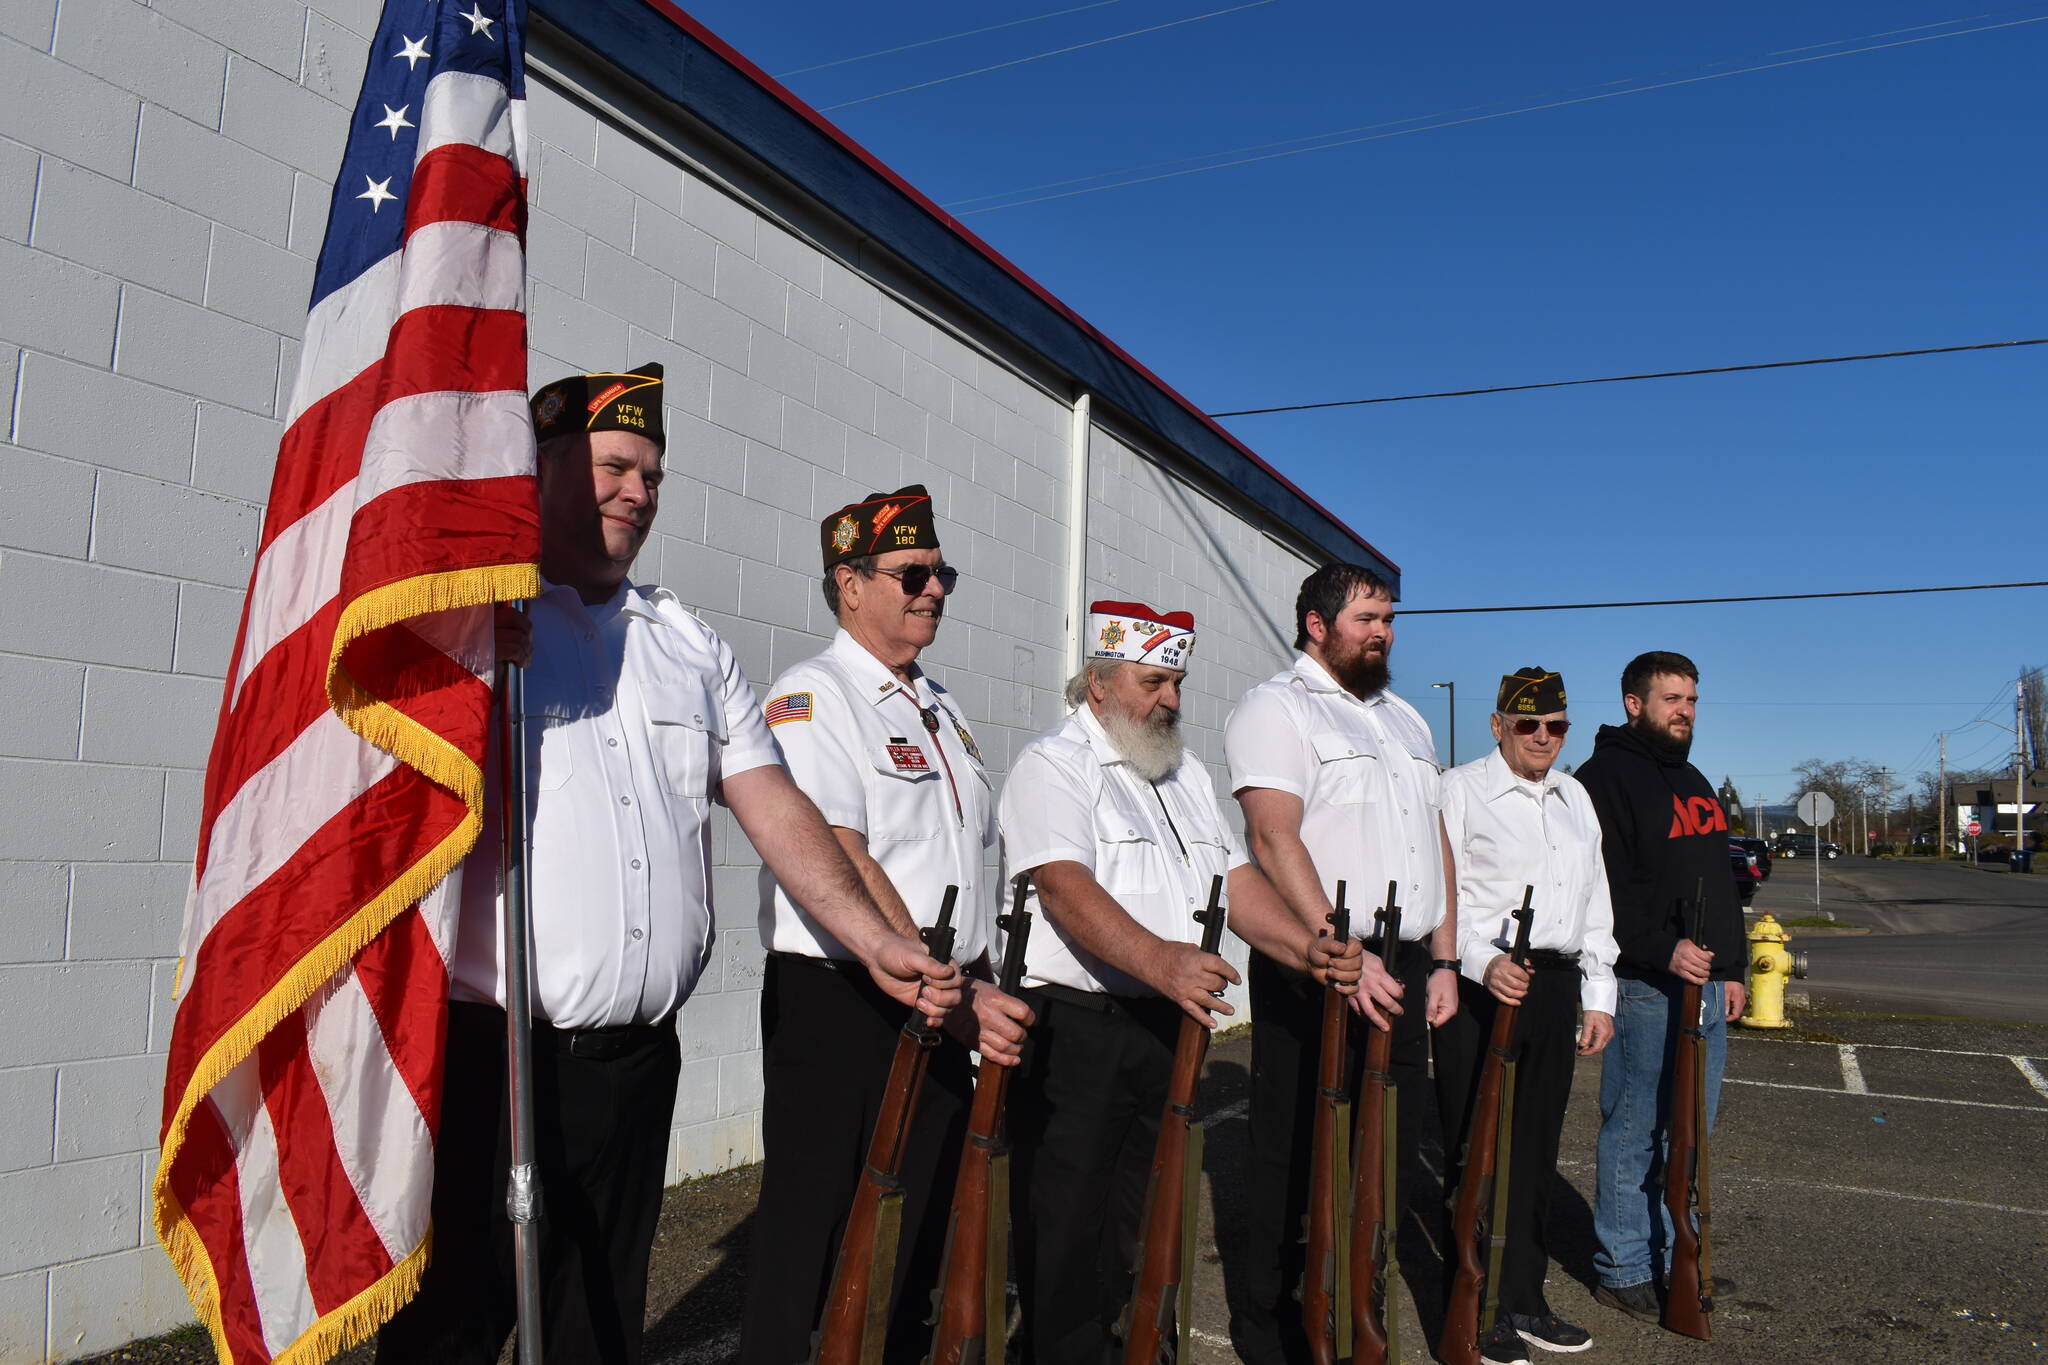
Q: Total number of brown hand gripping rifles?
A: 7